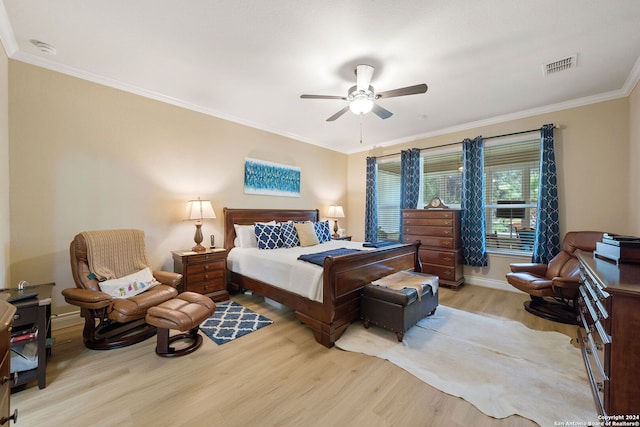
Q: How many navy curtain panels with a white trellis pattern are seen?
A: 4